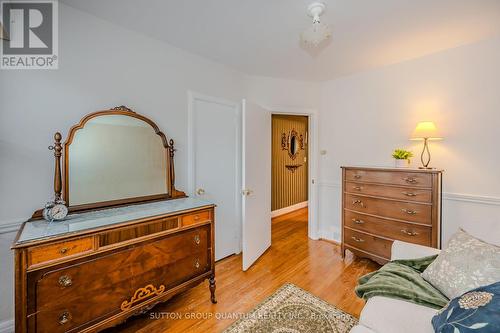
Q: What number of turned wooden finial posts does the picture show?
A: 2